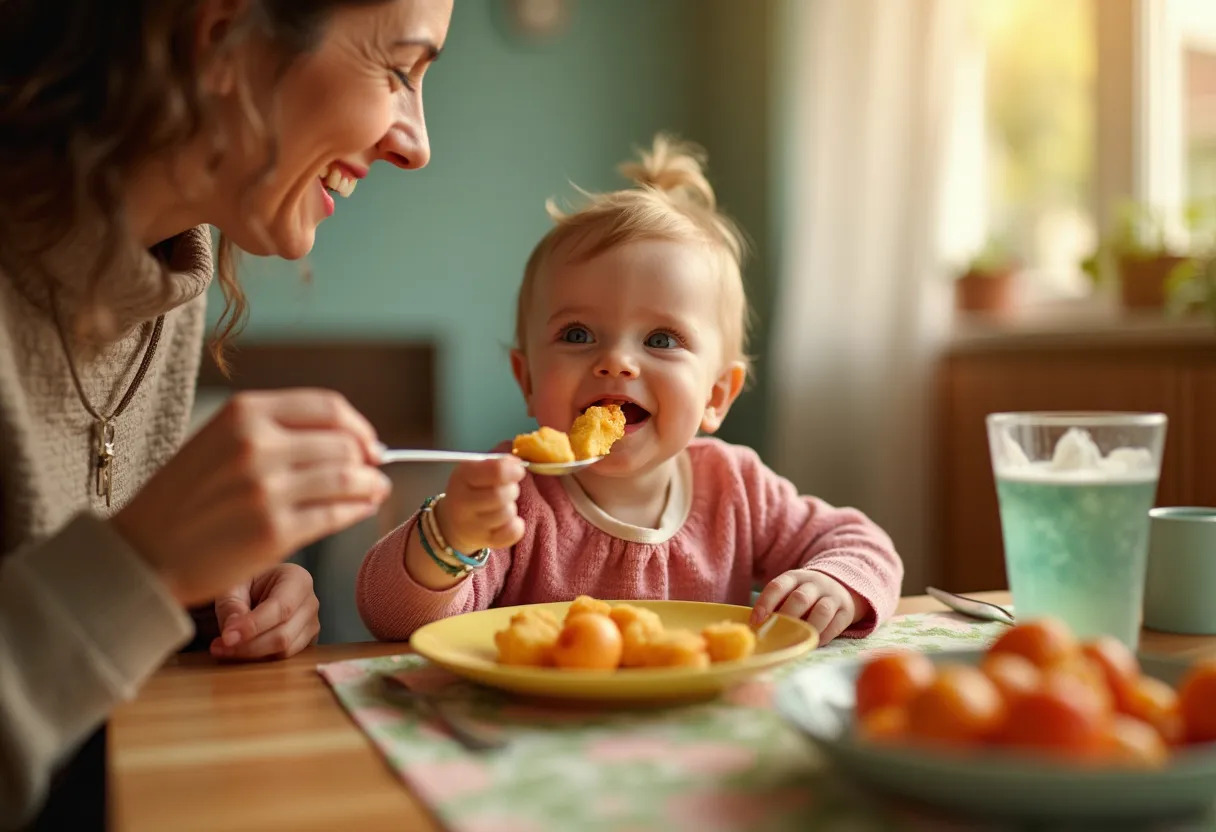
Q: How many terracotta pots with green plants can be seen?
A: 2